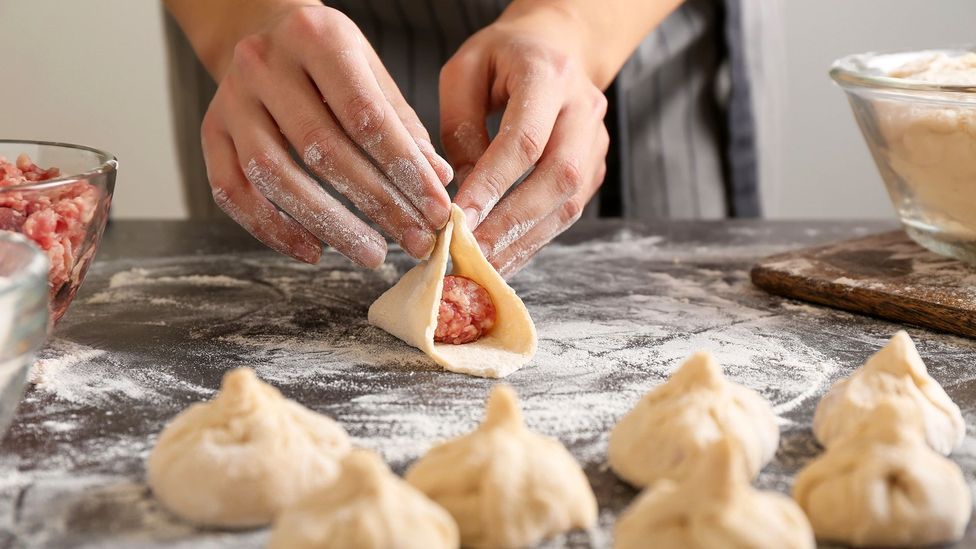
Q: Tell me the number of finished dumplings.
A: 7